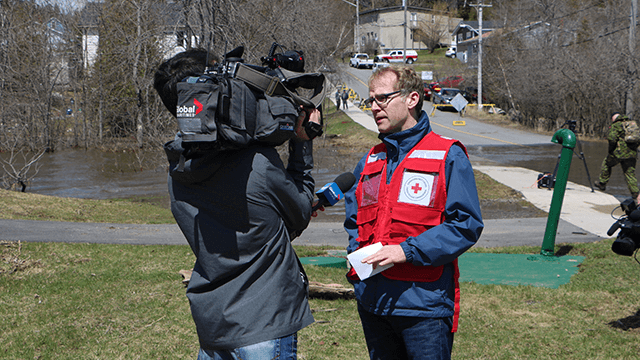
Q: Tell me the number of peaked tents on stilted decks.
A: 0